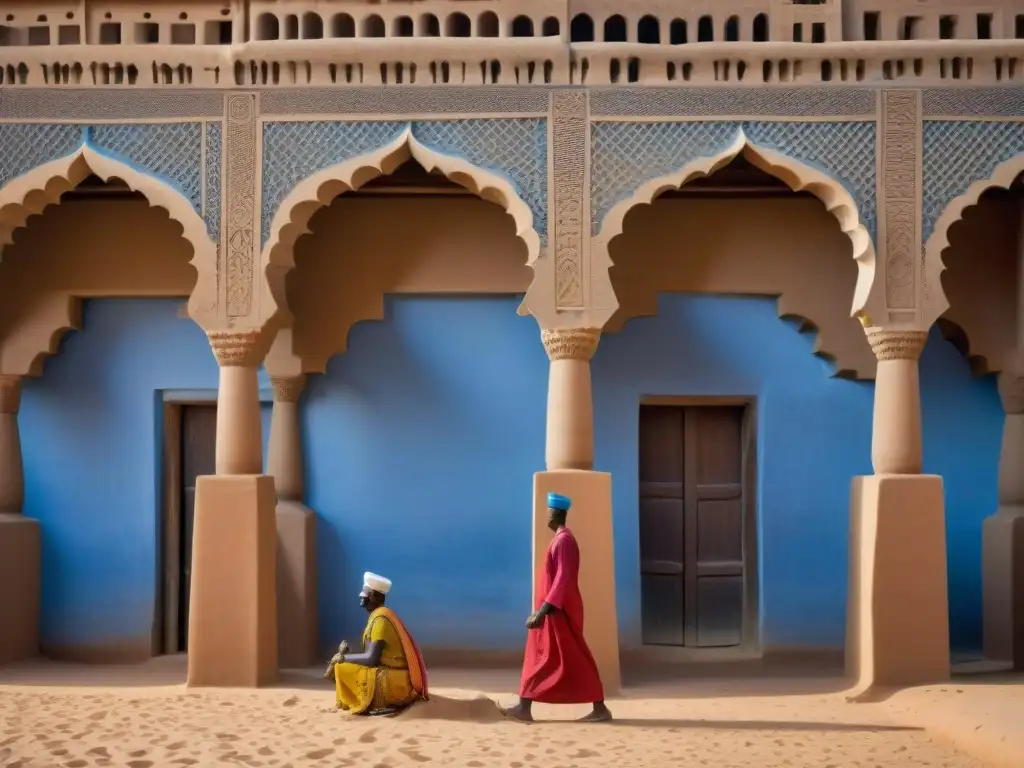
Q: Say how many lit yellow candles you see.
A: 0